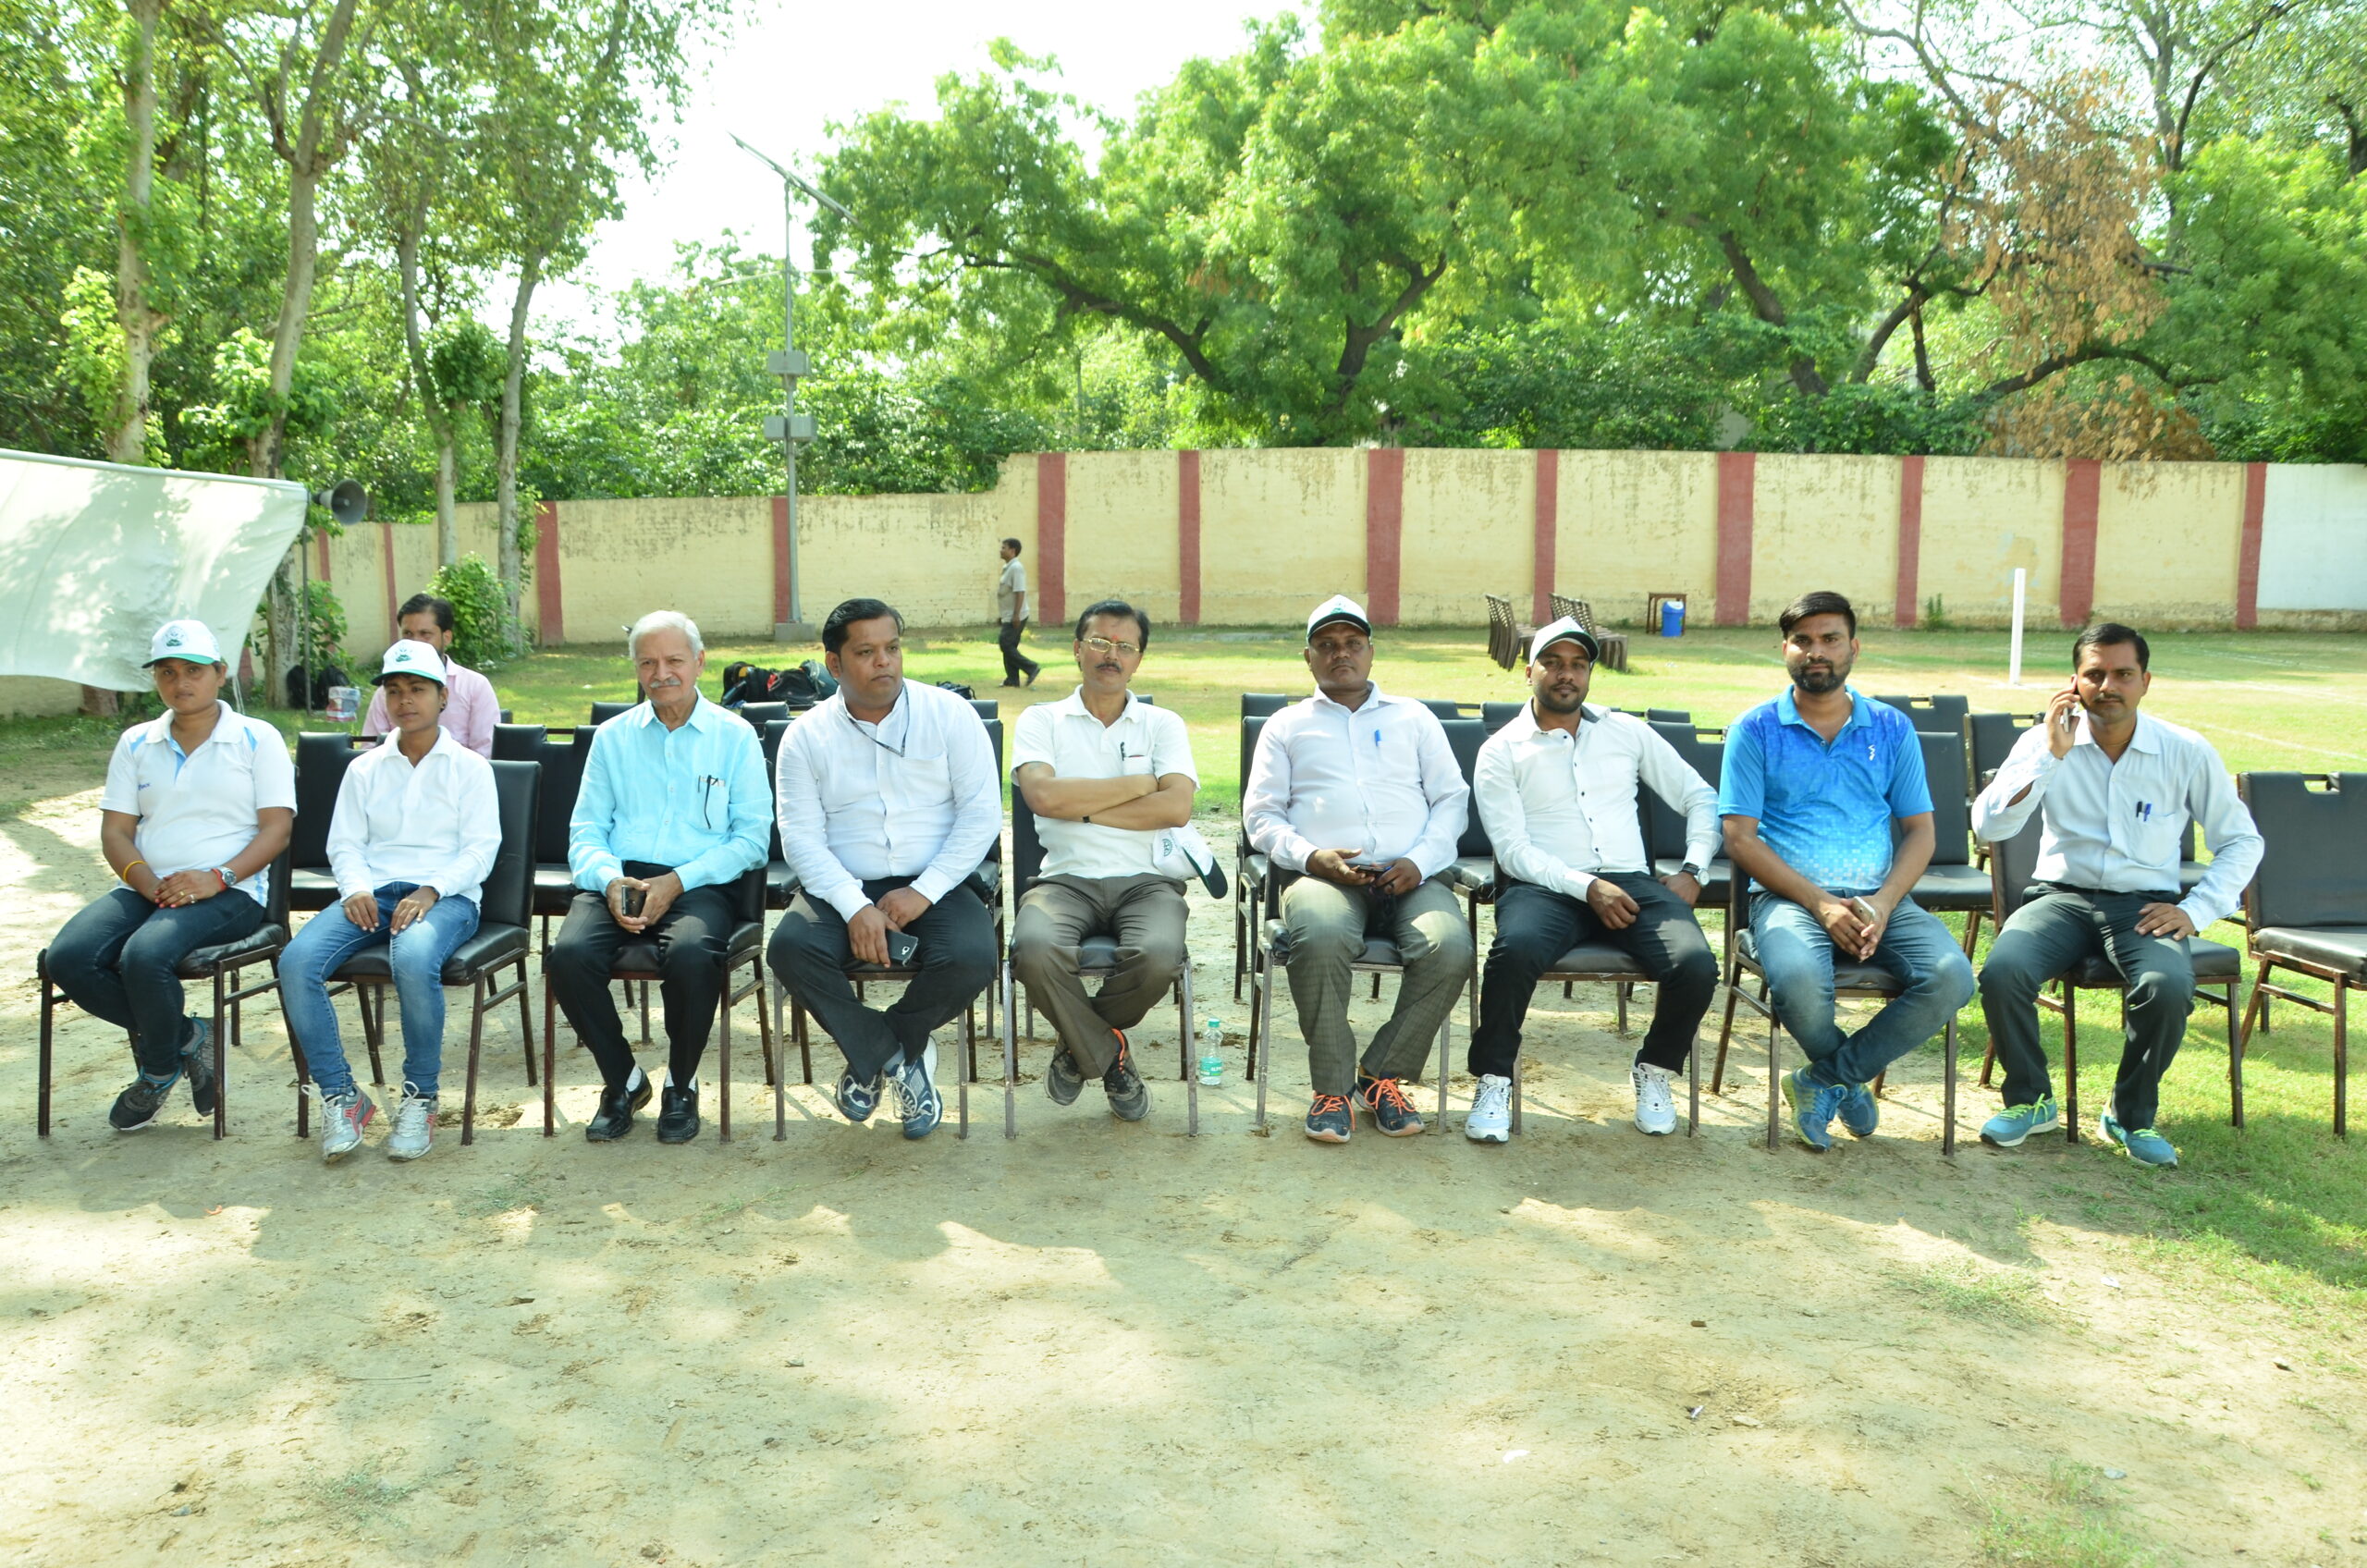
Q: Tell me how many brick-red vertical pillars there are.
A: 12